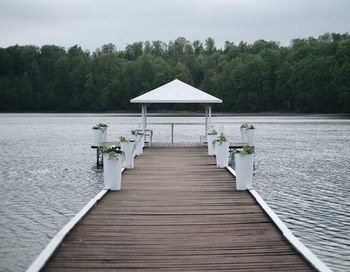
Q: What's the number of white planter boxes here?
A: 10